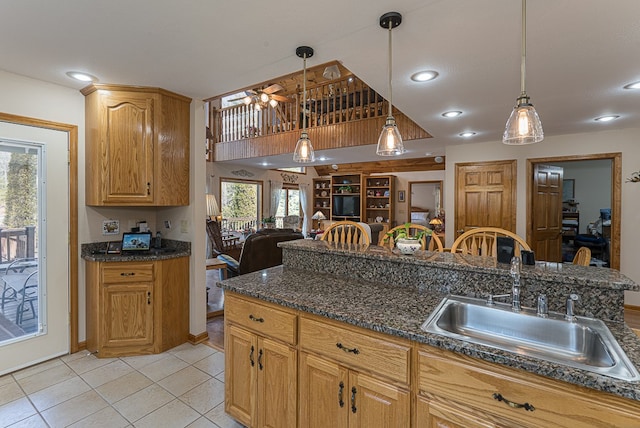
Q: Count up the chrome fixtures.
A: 4